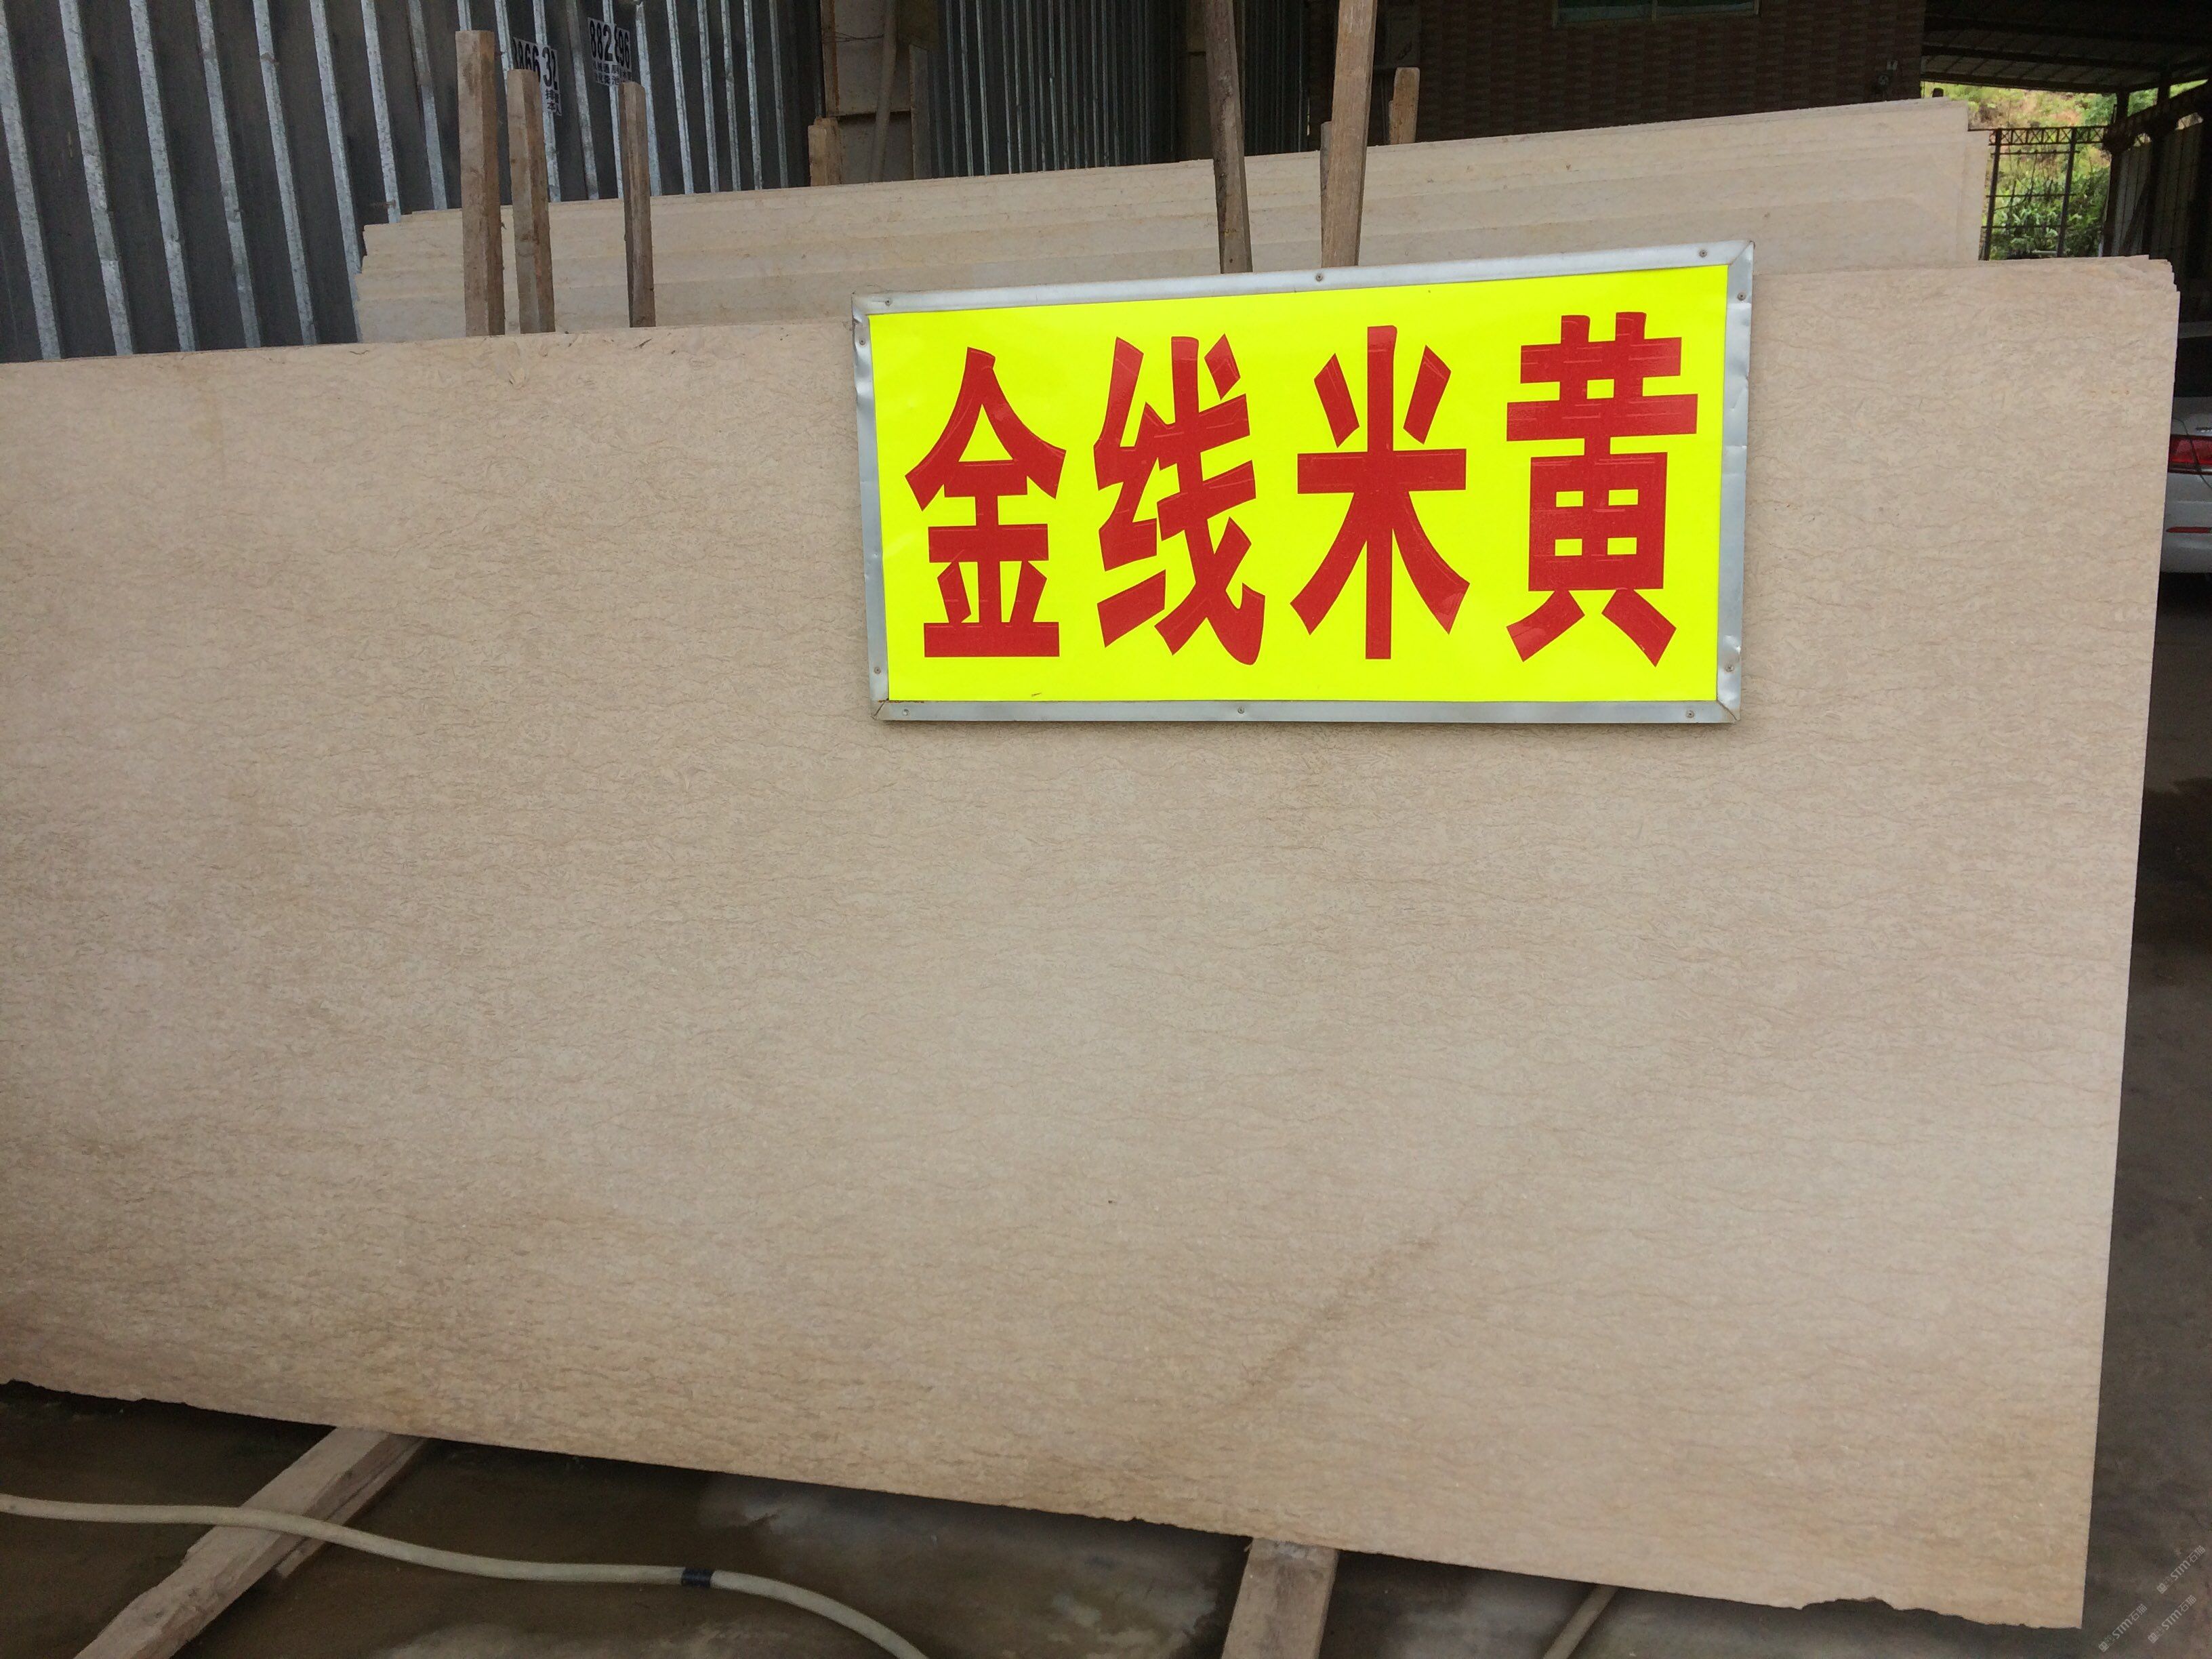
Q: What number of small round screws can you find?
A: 10